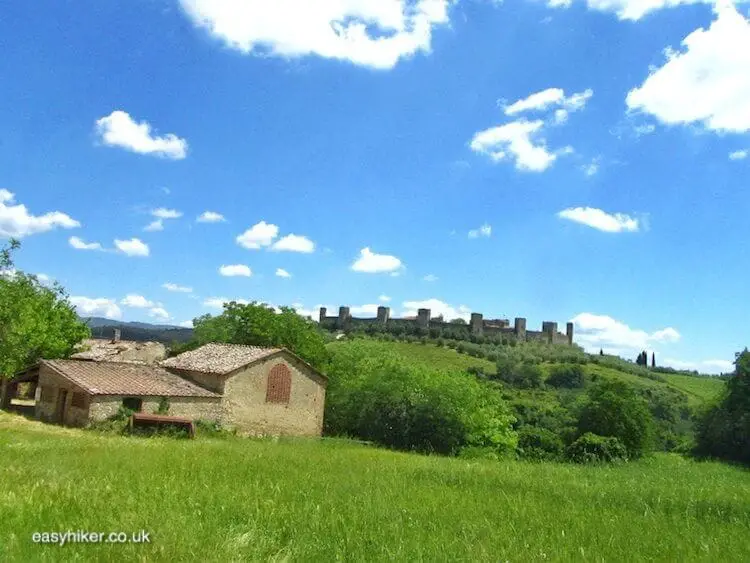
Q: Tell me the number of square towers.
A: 8